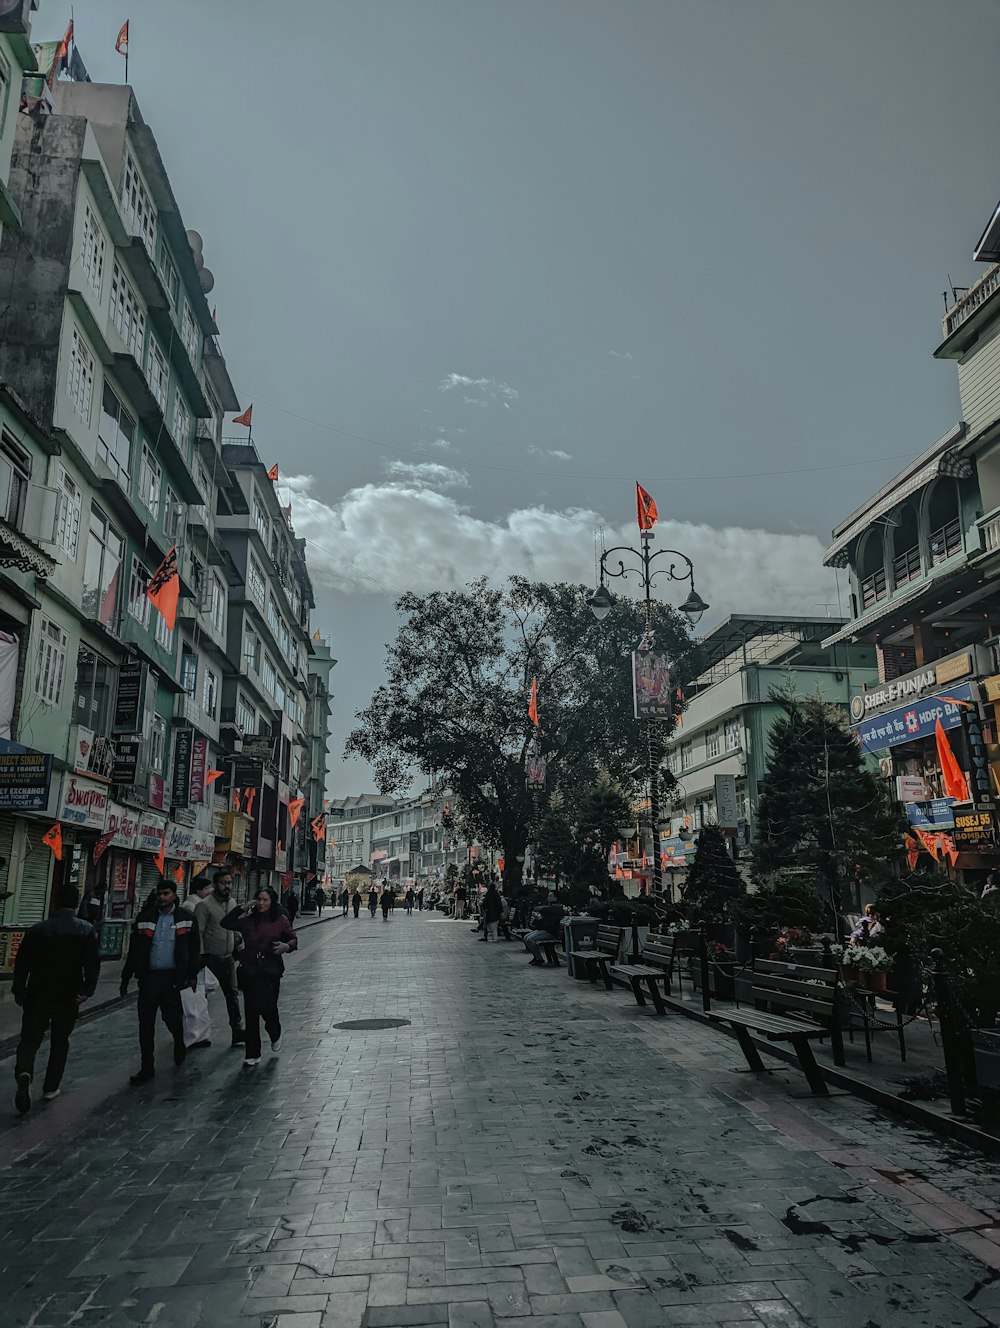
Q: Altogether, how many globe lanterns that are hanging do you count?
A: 2